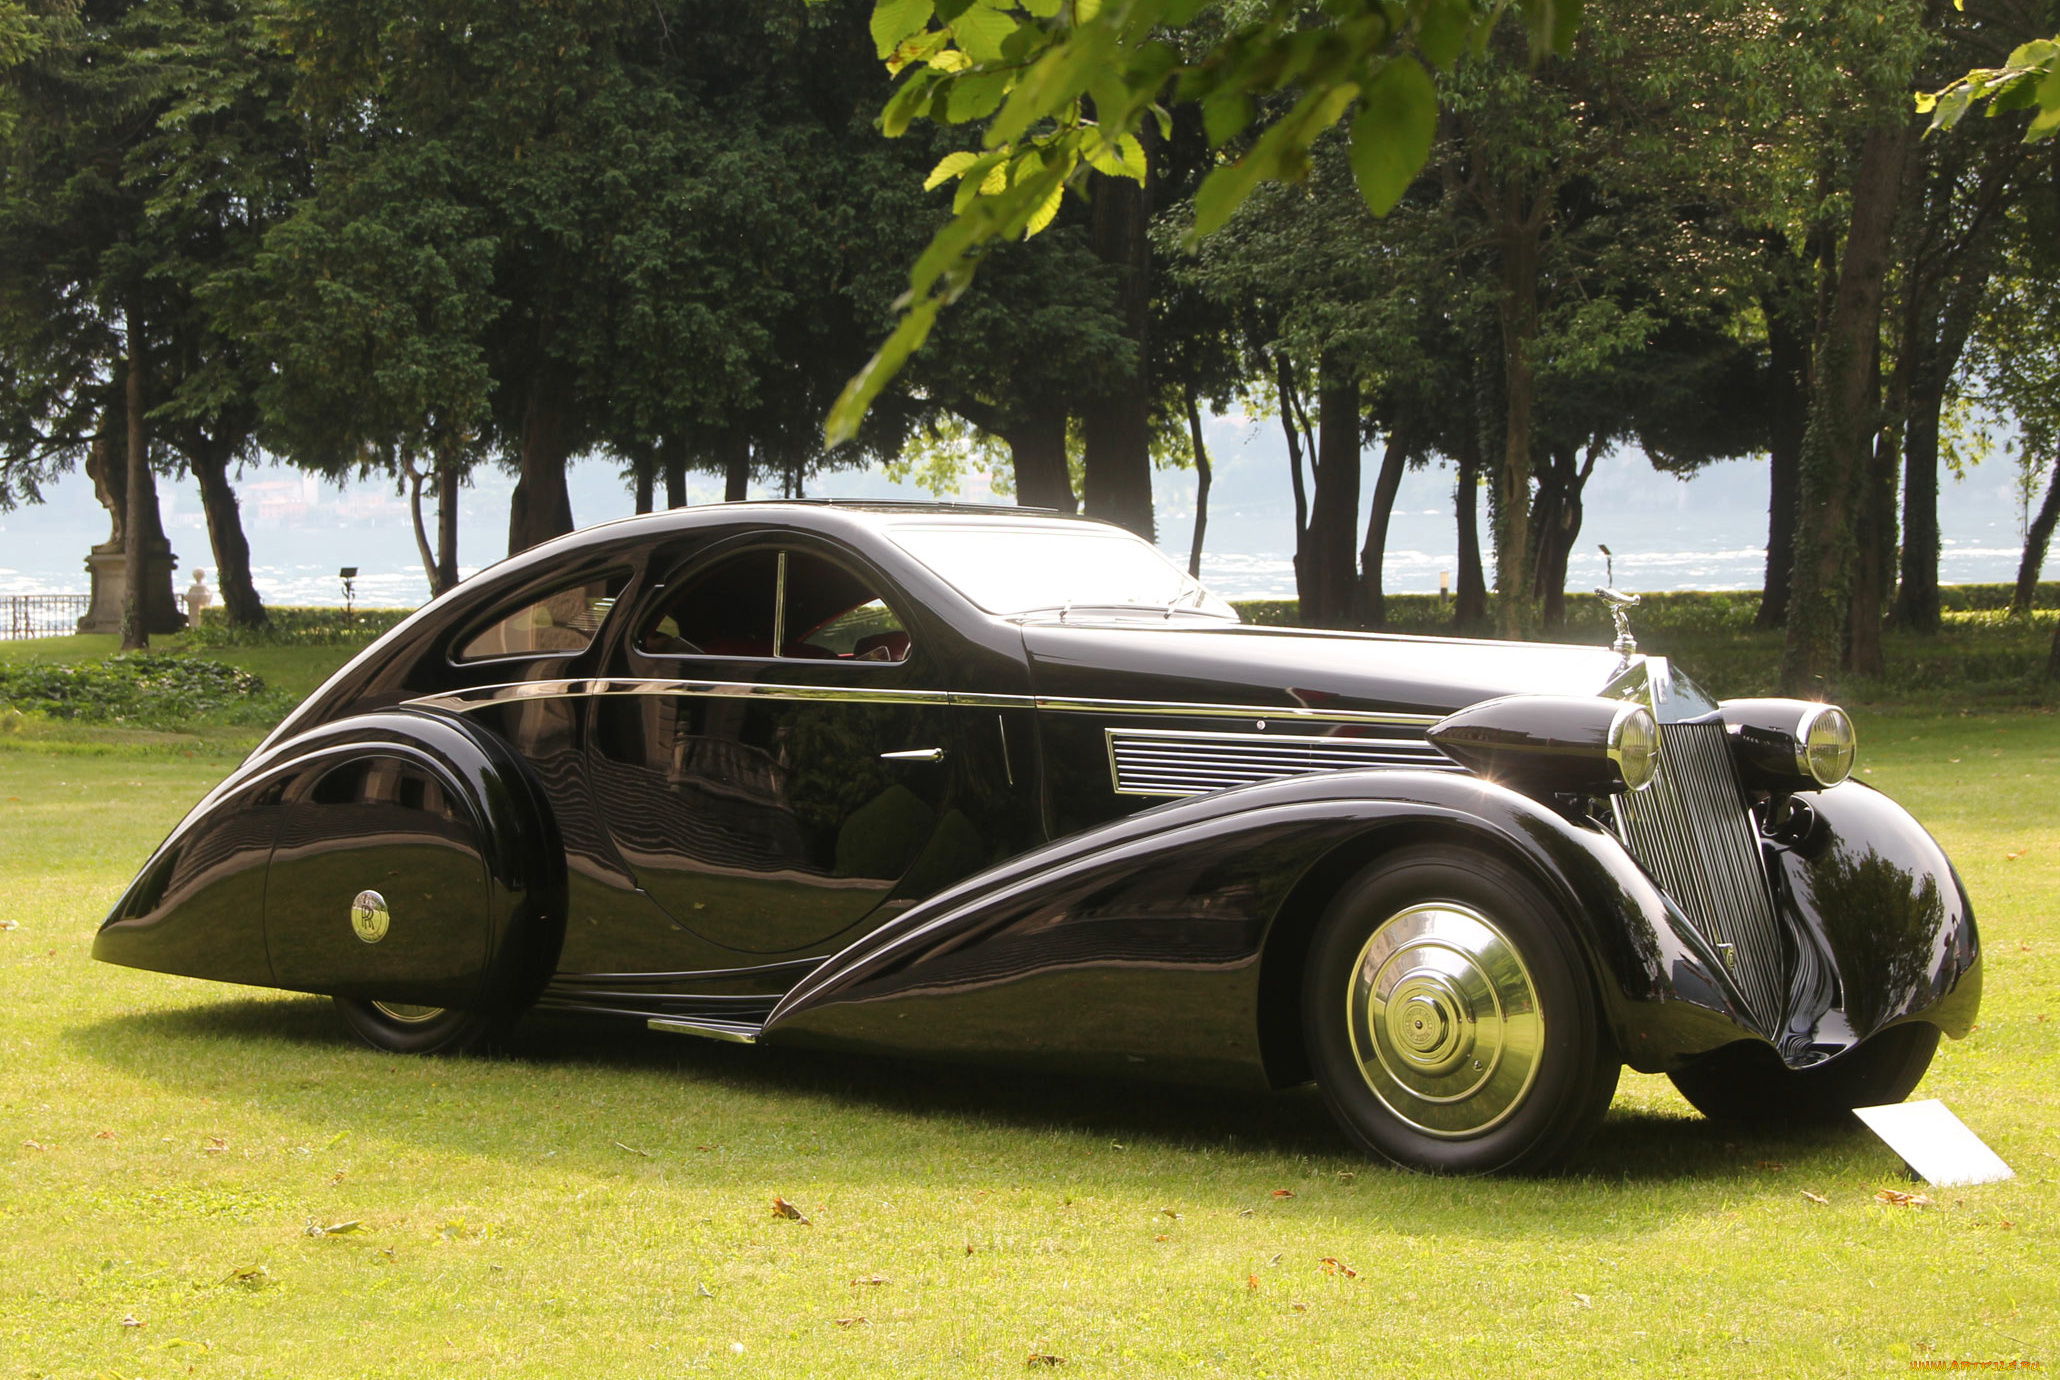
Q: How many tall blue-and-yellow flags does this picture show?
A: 0